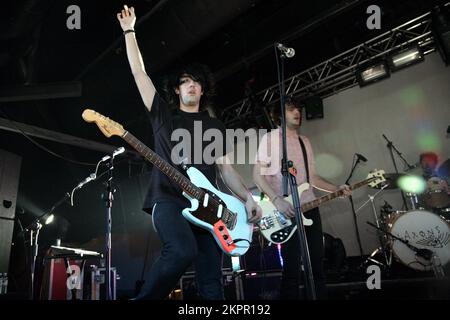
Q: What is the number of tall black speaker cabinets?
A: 1